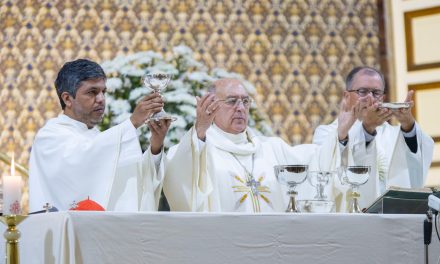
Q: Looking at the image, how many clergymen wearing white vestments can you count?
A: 3